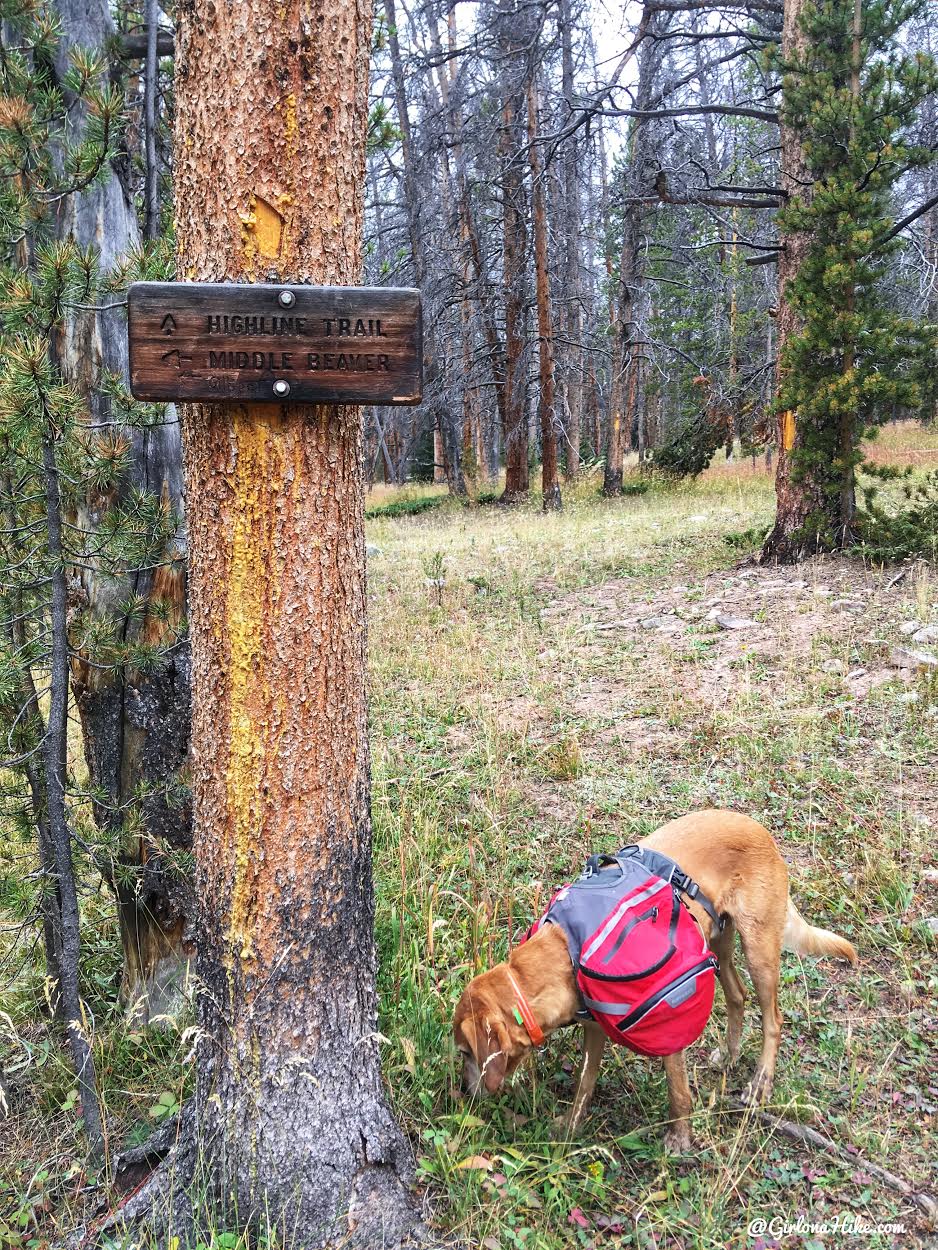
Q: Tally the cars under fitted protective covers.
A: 0